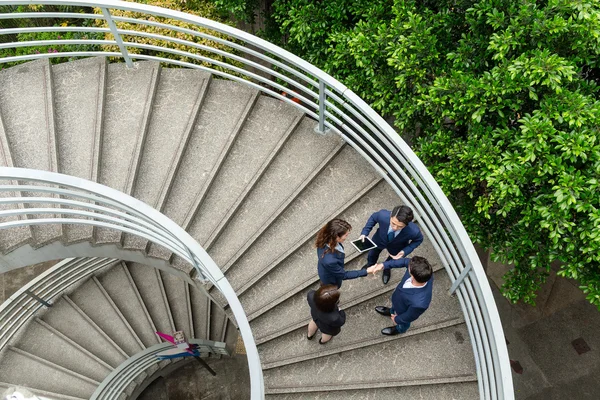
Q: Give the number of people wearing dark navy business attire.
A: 3